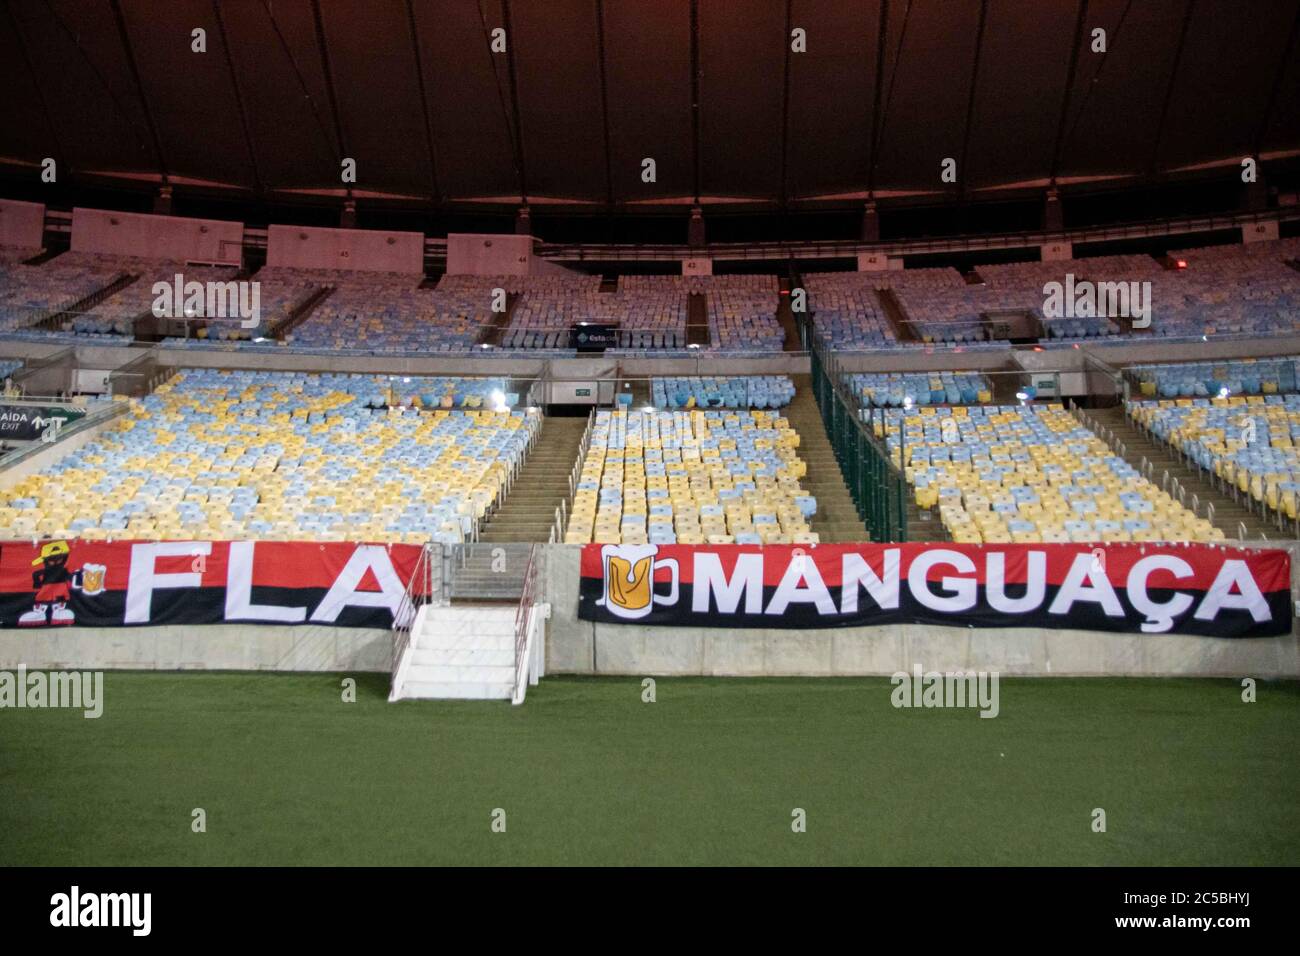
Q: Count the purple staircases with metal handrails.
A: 0